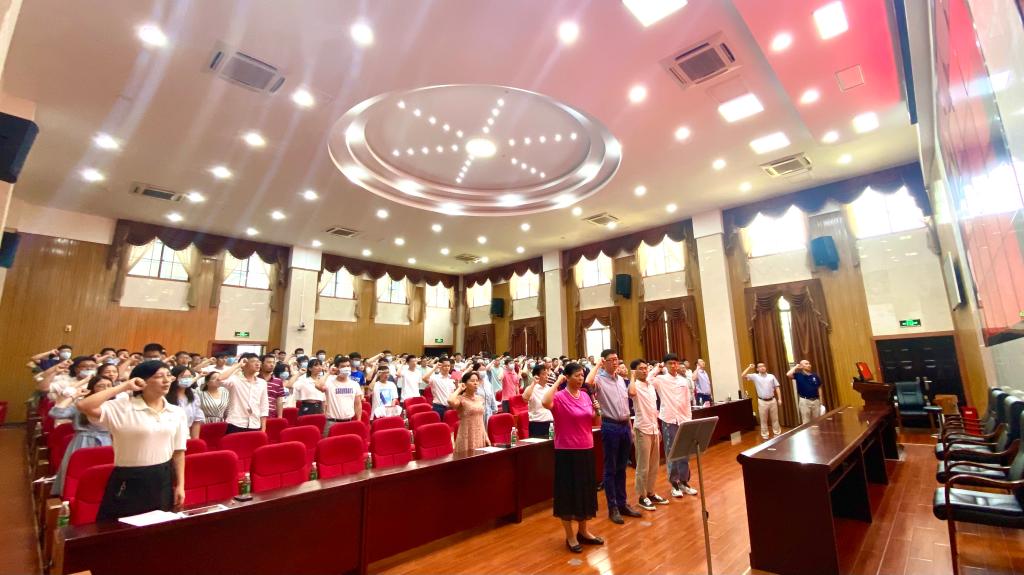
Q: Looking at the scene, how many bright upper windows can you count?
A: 11